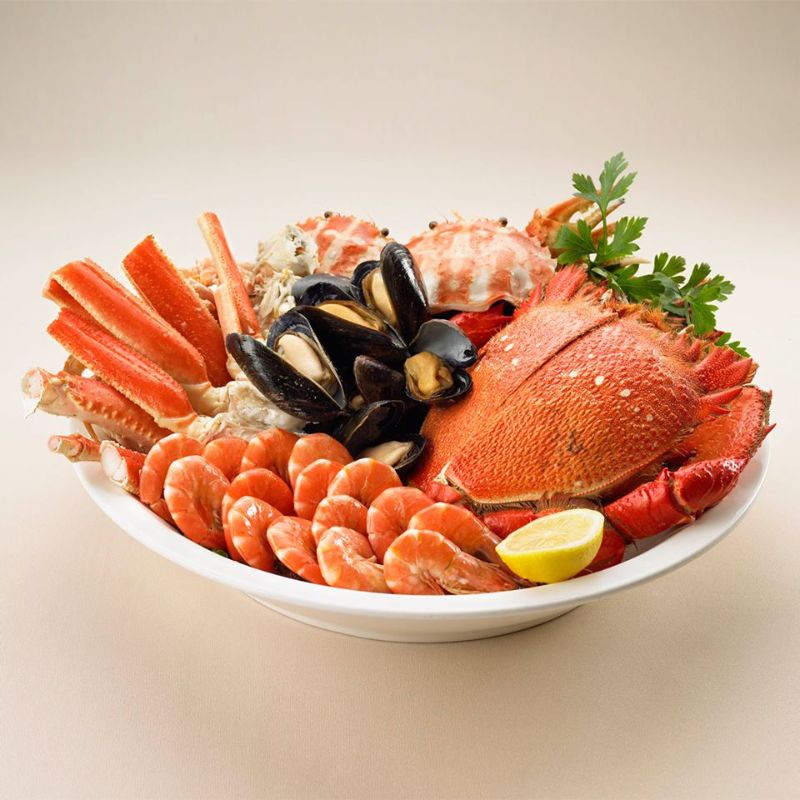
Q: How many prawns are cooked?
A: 15